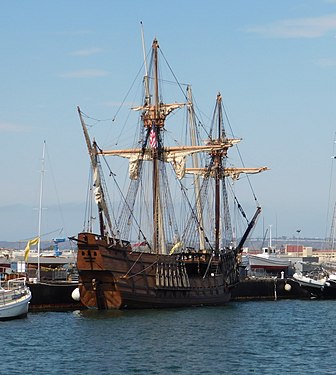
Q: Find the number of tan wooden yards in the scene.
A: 4